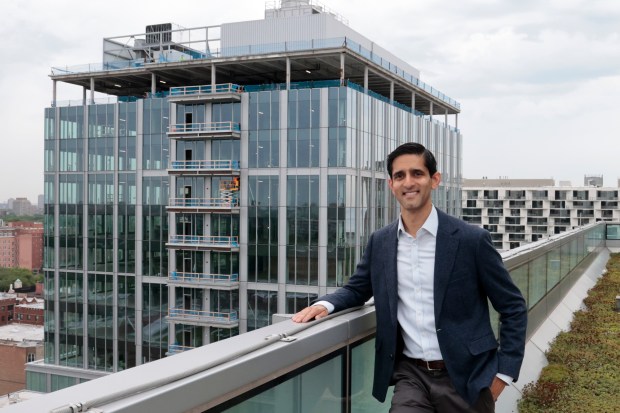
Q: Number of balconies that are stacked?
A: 8